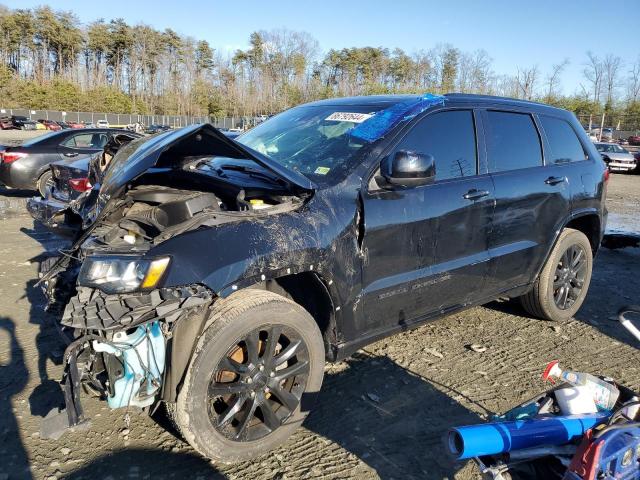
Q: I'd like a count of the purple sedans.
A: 0